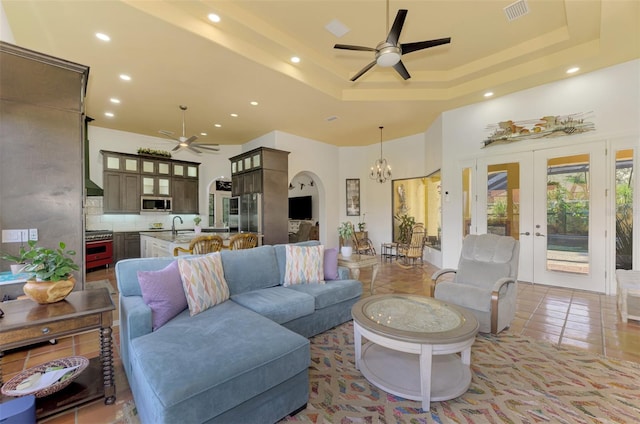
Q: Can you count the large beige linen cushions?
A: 0